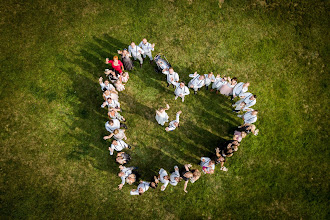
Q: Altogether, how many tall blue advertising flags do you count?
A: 0